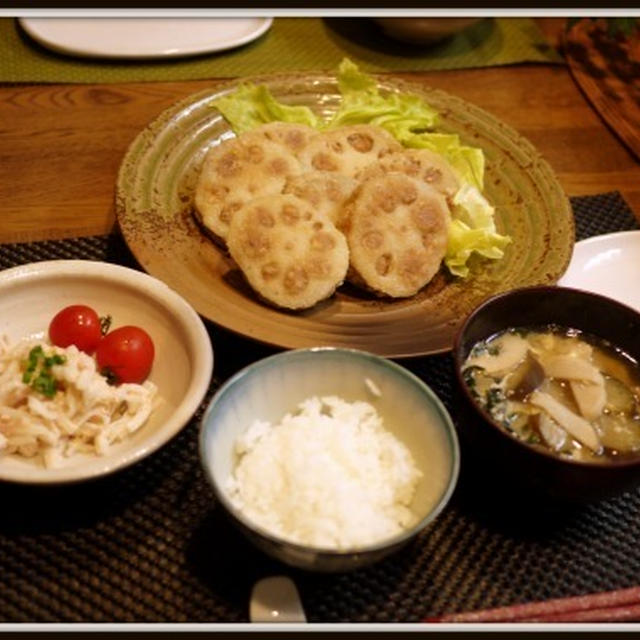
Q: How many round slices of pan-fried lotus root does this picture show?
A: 7